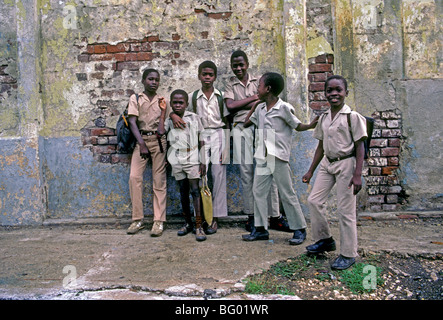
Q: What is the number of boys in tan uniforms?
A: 6